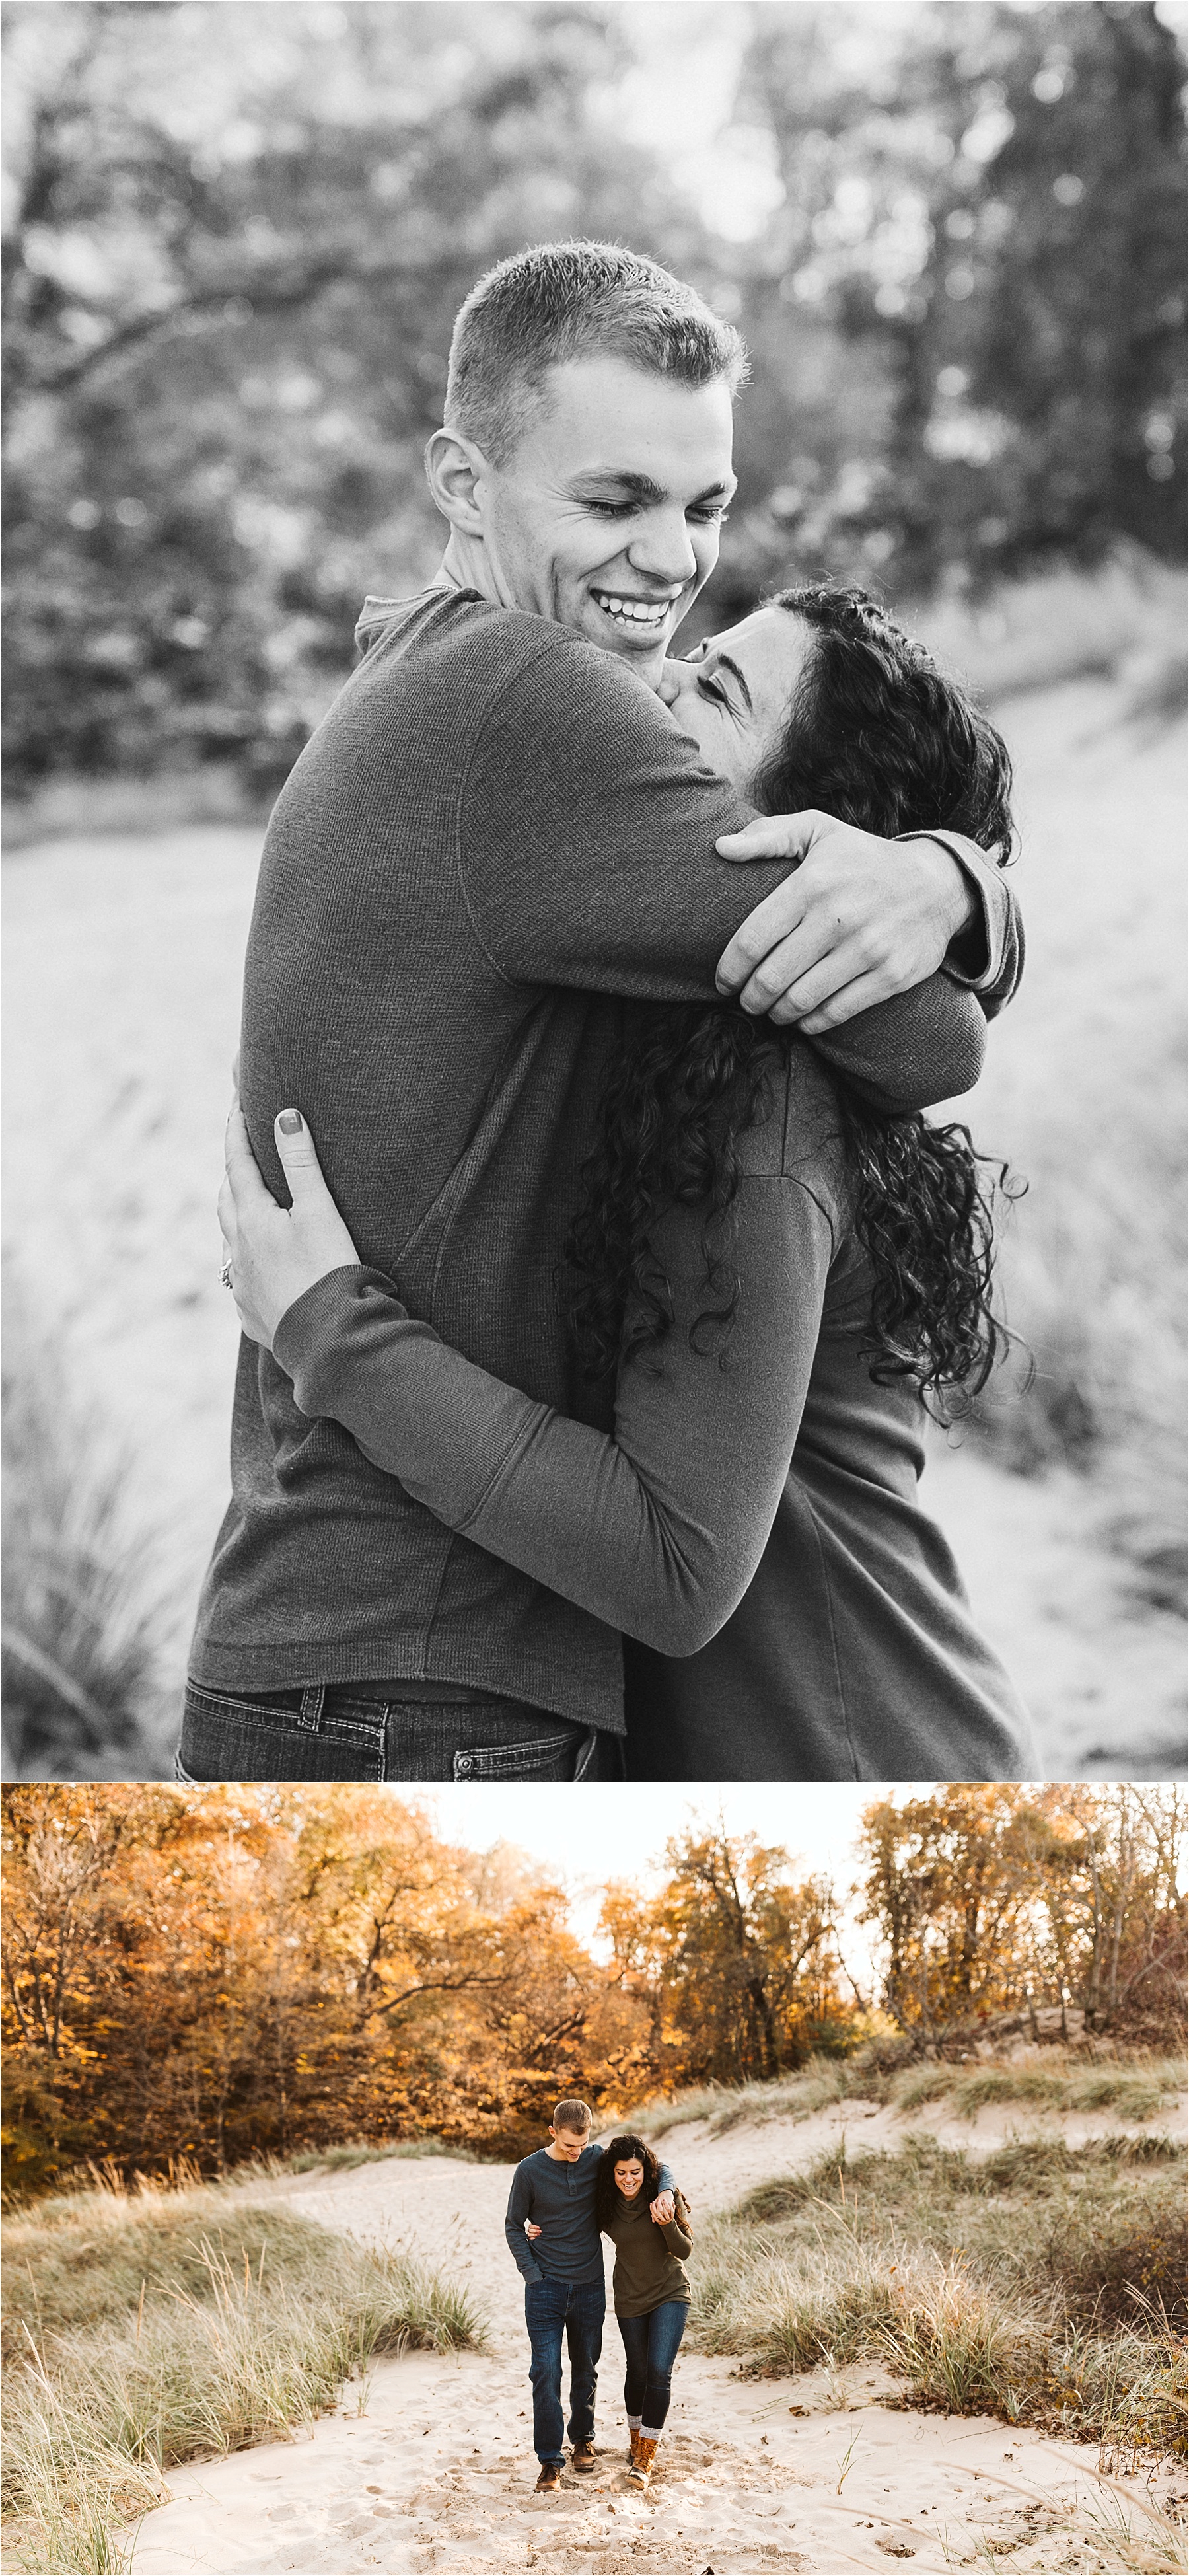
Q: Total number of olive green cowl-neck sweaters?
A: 1